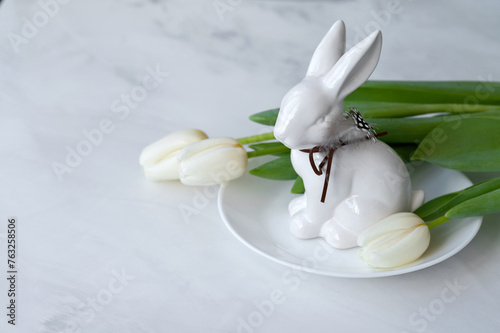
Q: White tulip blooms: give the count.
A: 3